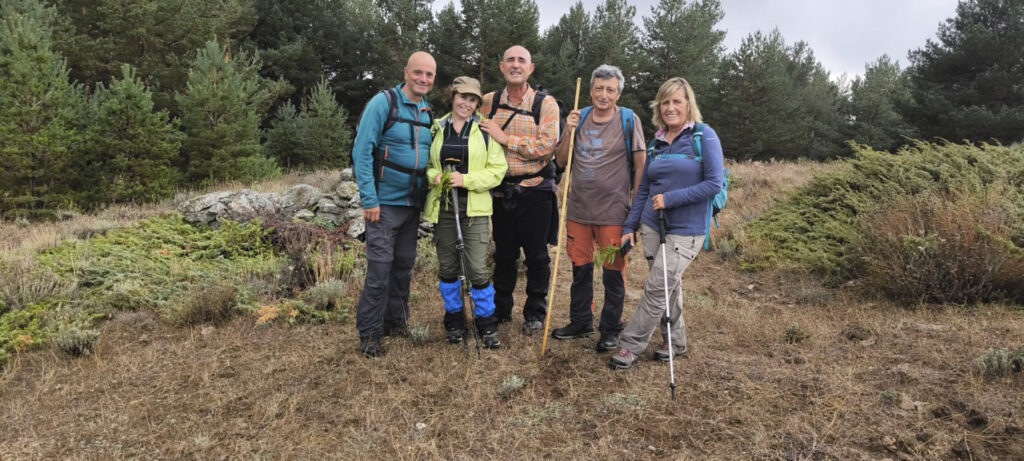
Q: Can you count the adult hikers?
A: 5